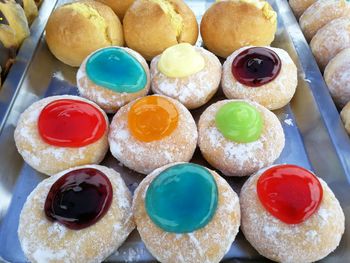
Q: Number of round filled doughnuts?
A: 9